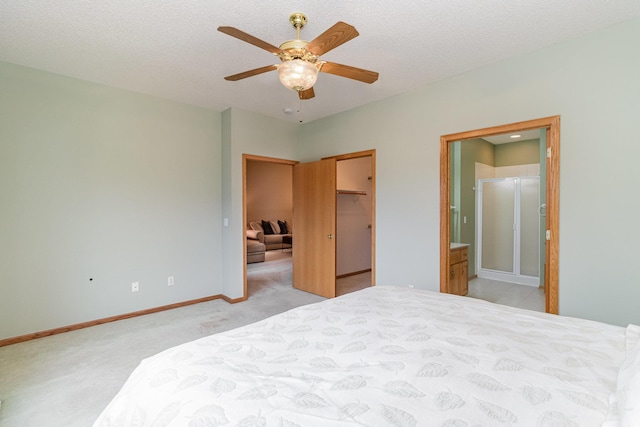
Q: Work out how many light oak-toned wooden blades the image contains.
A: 5